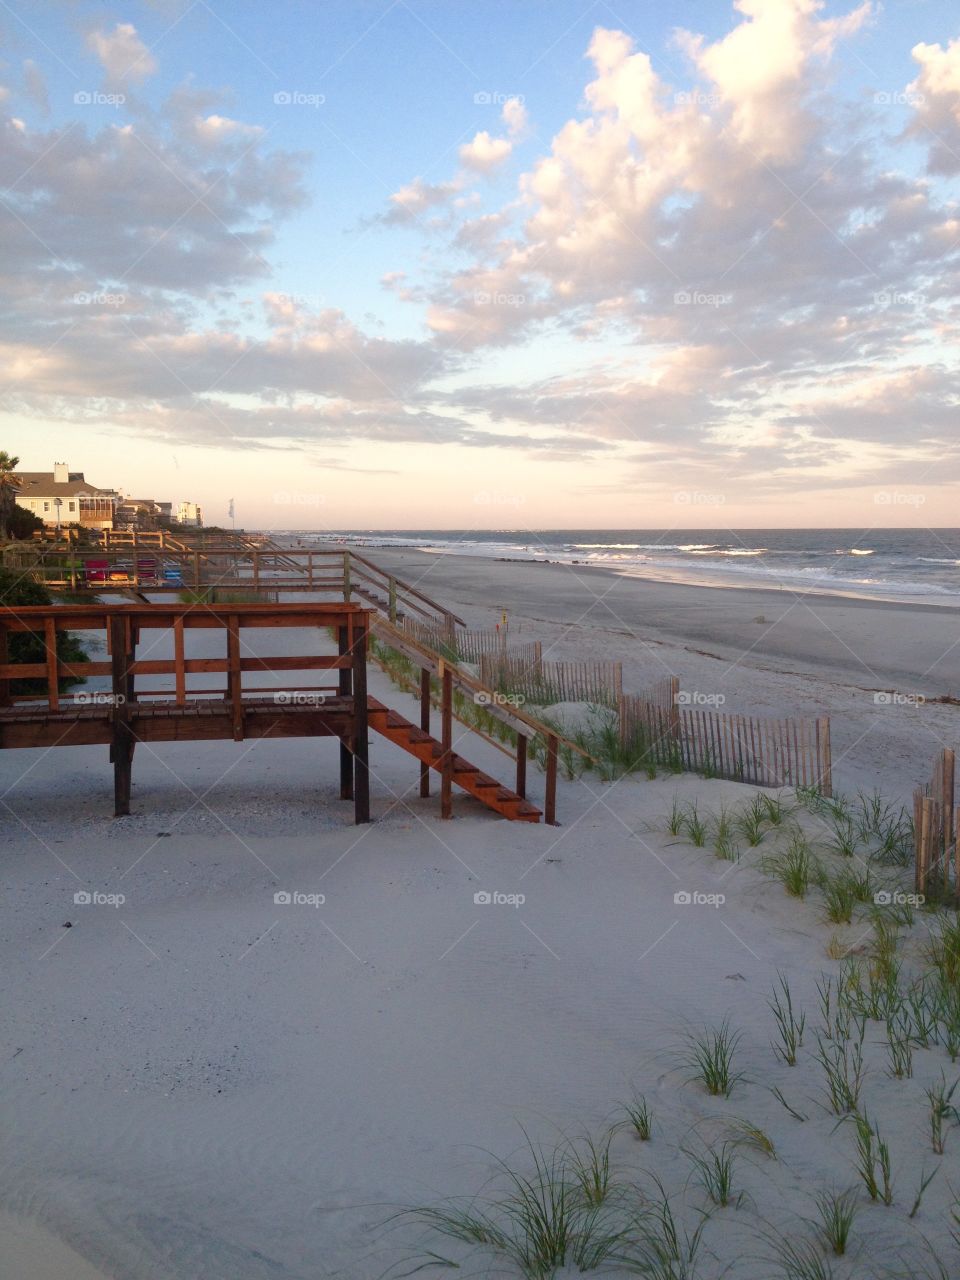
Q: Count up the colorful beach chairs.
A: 5